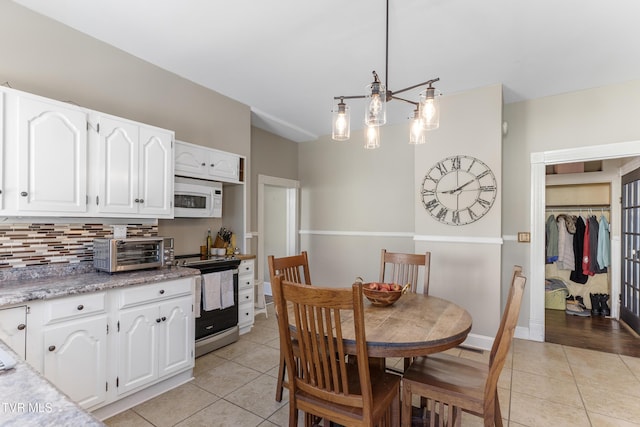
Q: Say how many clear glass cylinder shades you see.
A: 5